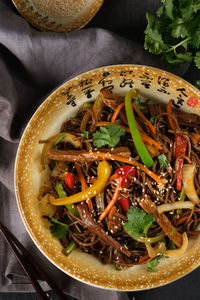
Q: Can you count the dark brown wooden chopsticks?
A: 2